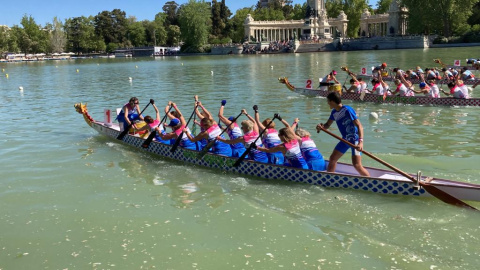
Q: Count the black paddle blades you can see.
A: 5